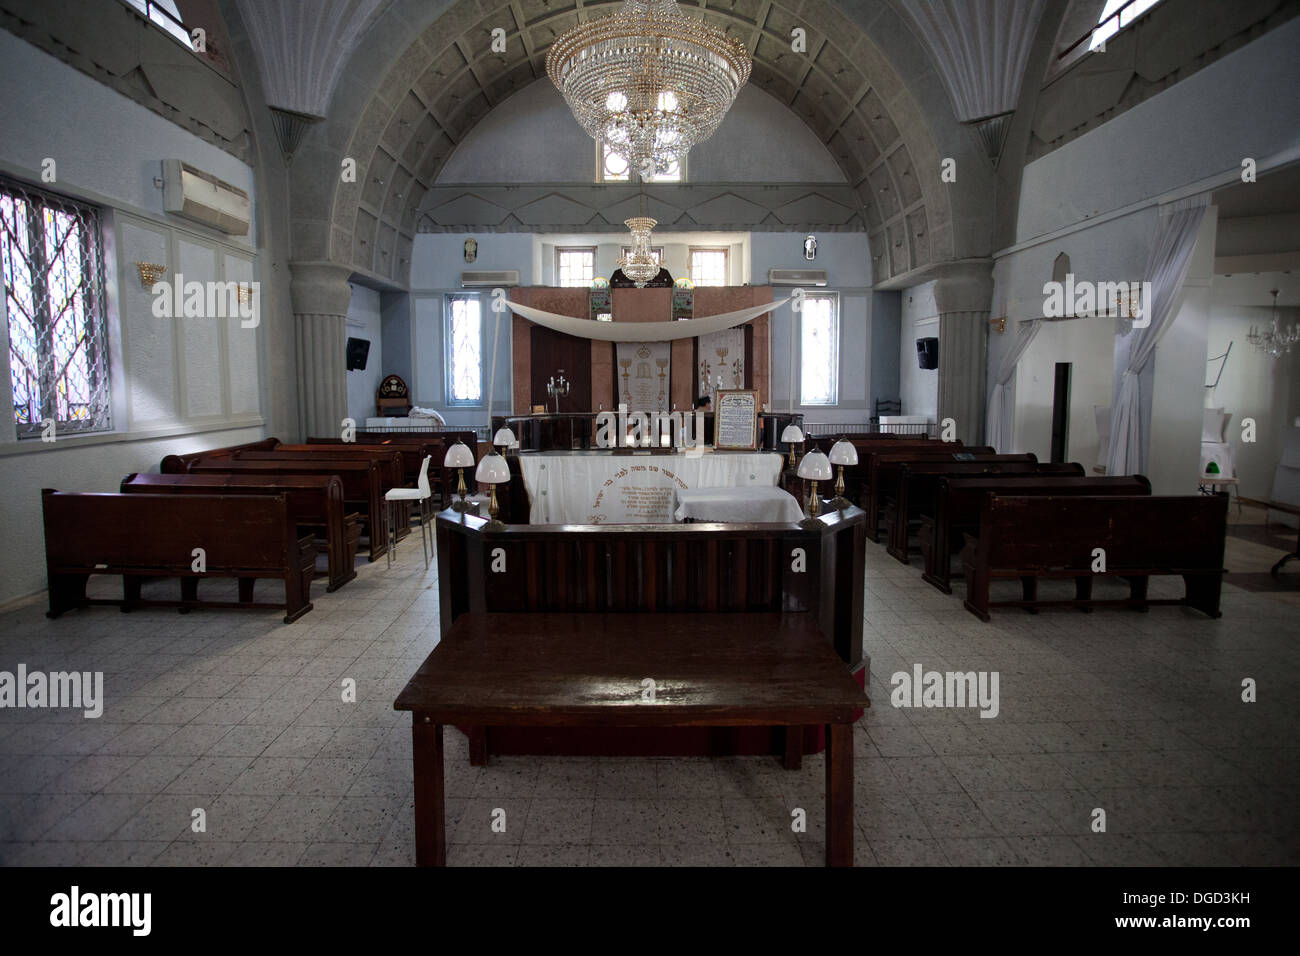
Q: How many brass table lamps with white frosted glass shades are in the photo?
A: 6